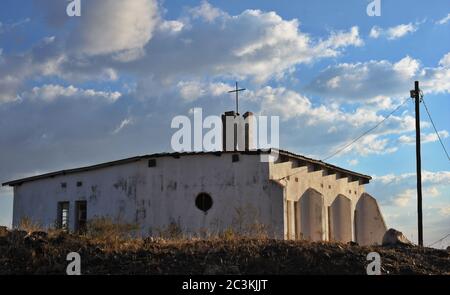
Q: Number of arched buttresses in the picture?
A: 3